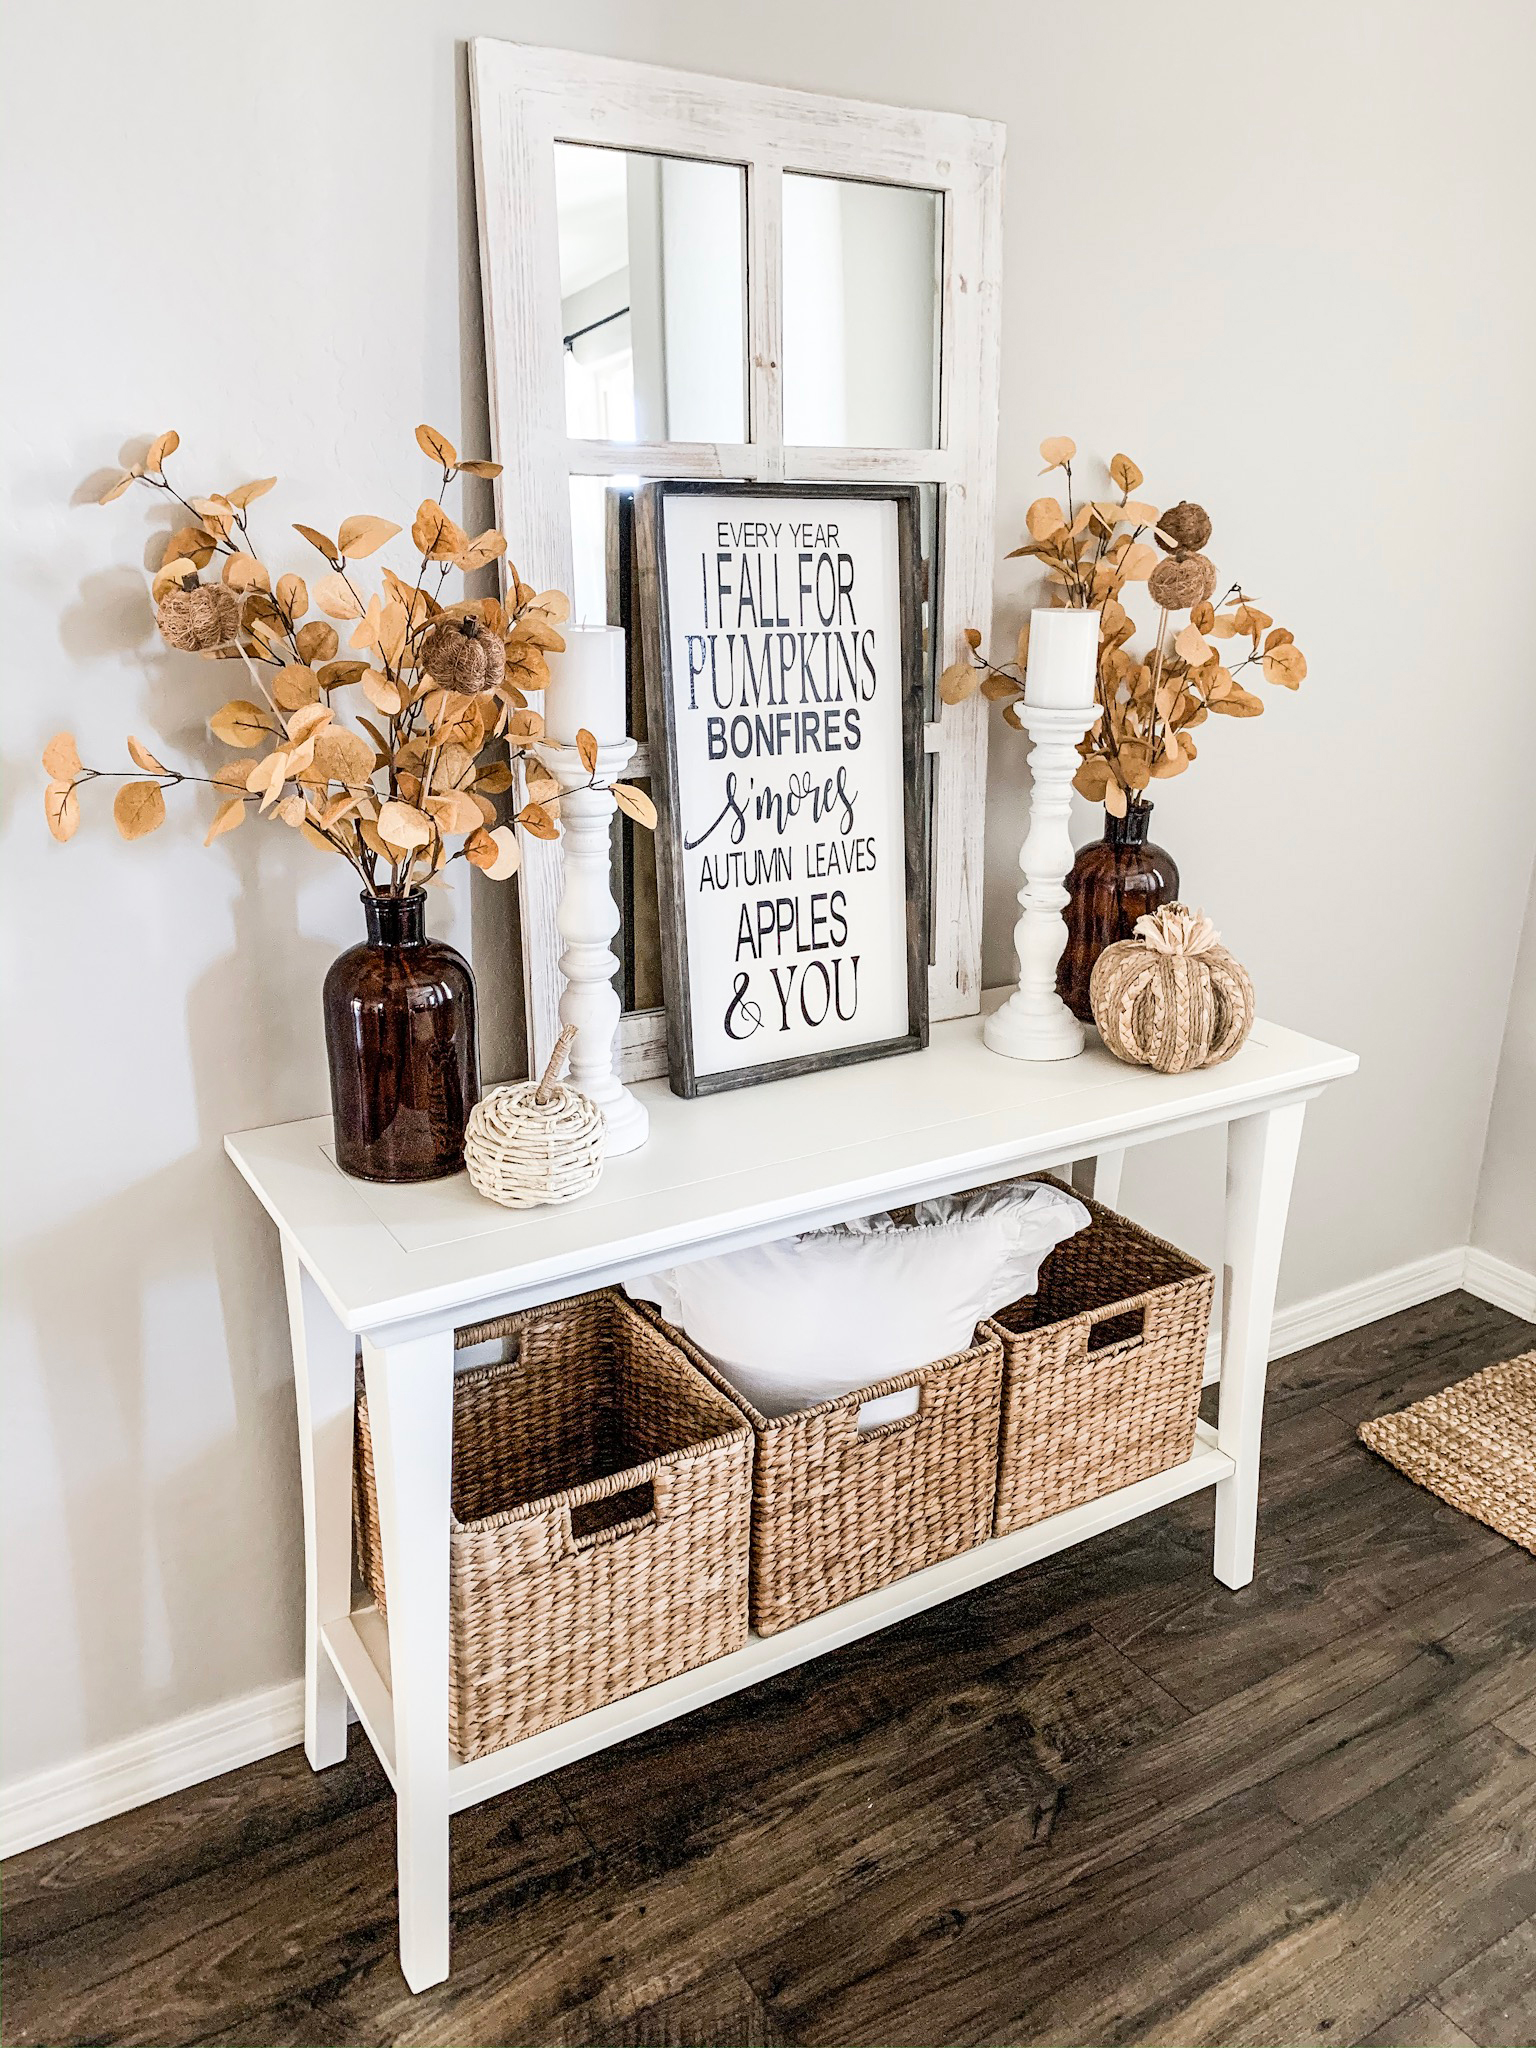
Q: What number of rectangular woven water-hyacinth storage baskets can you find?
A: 3